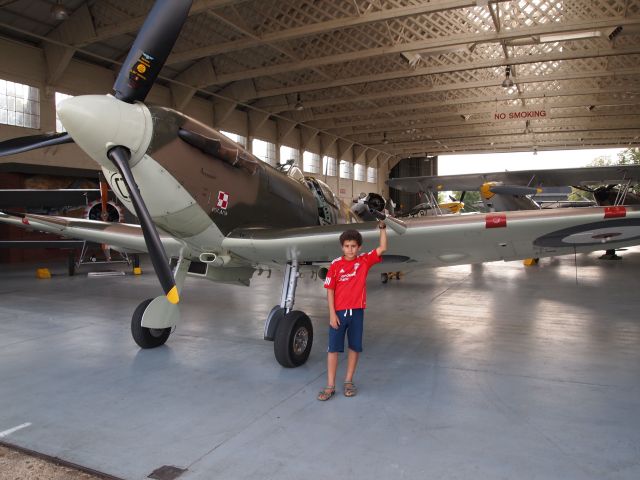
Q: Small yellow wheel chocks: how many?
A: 3